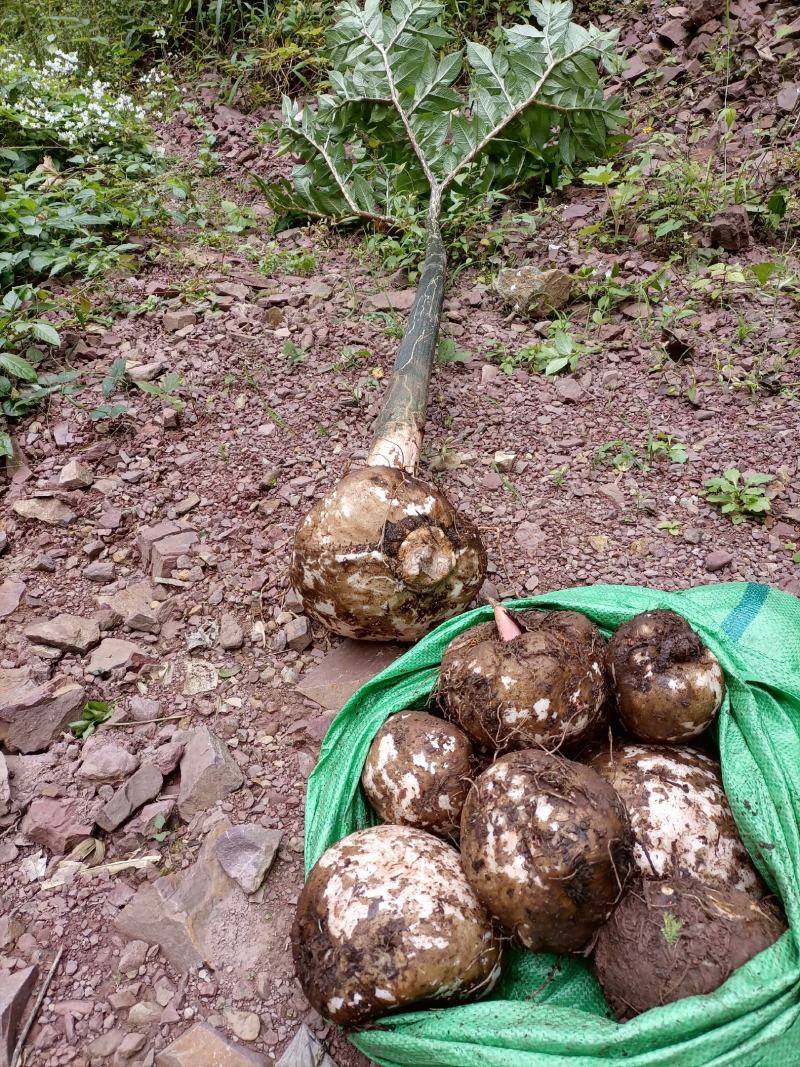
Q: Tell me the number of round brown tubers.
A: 8